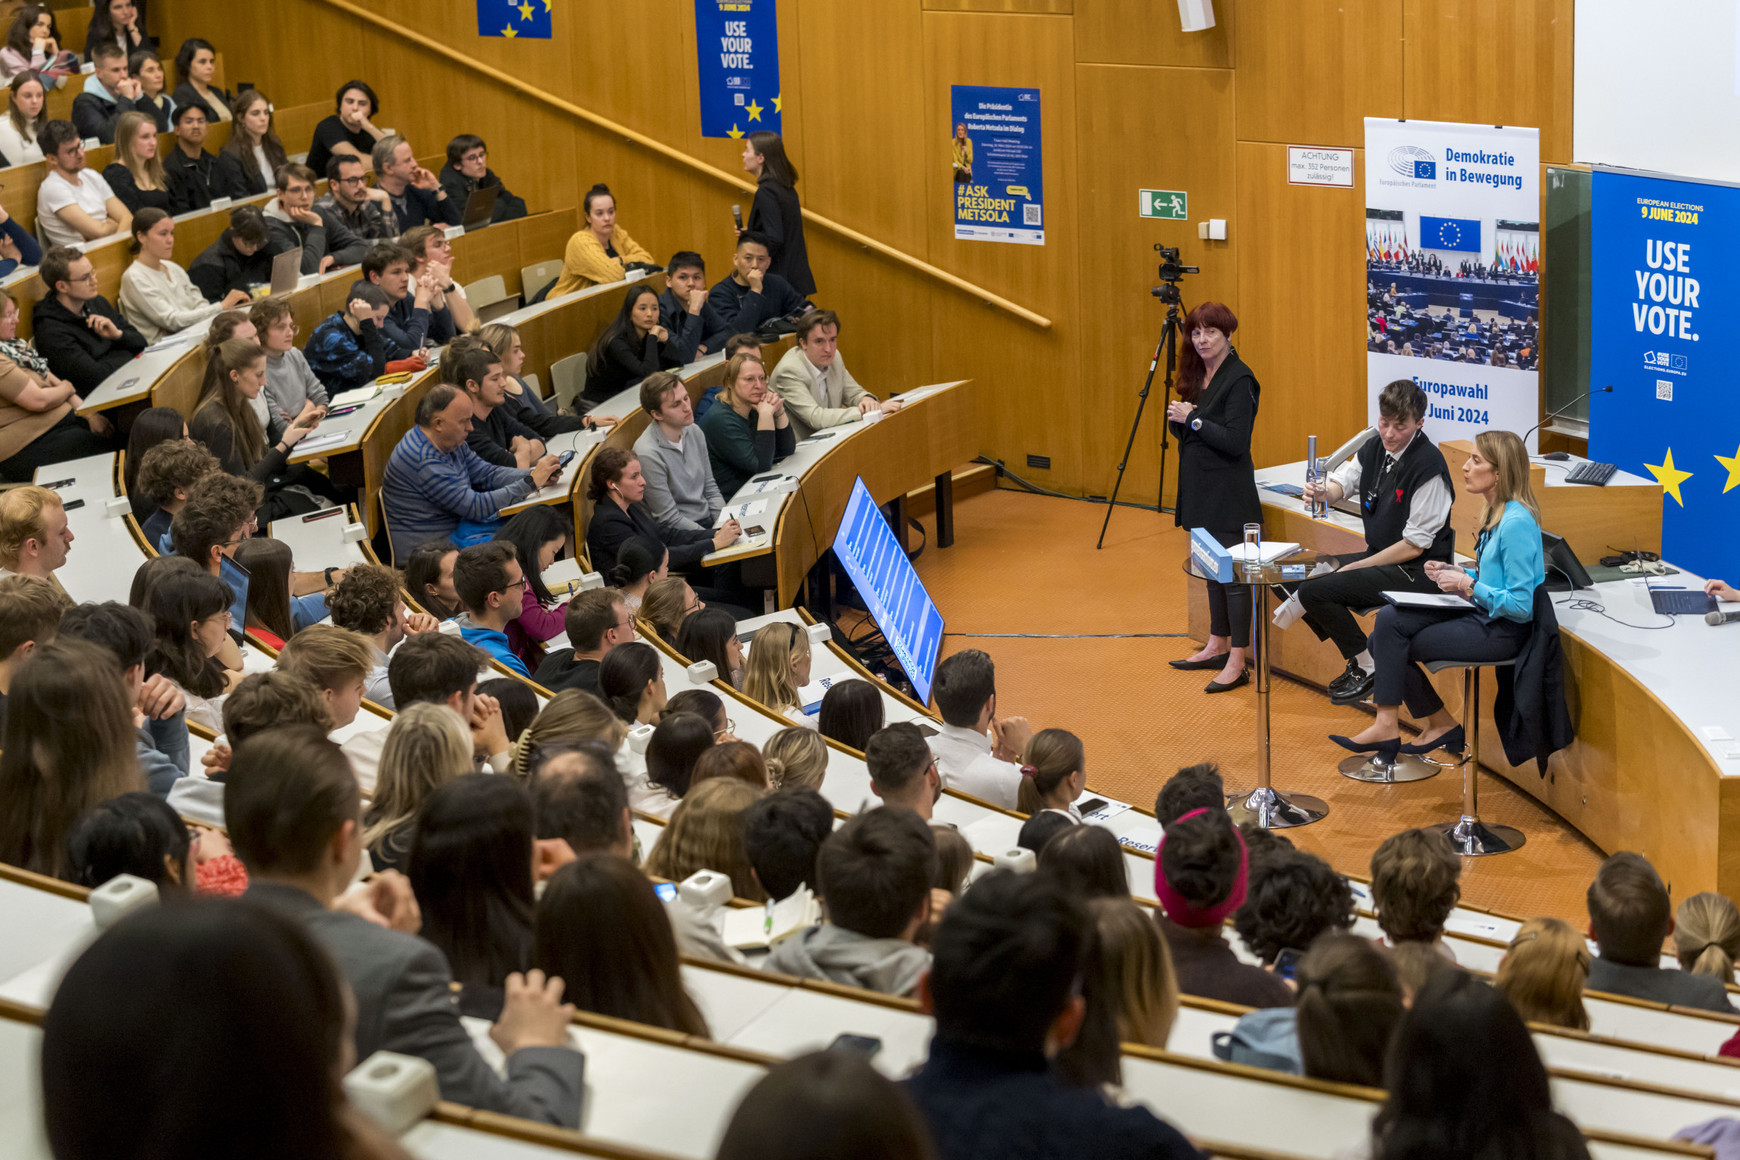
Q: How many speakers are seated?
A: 2